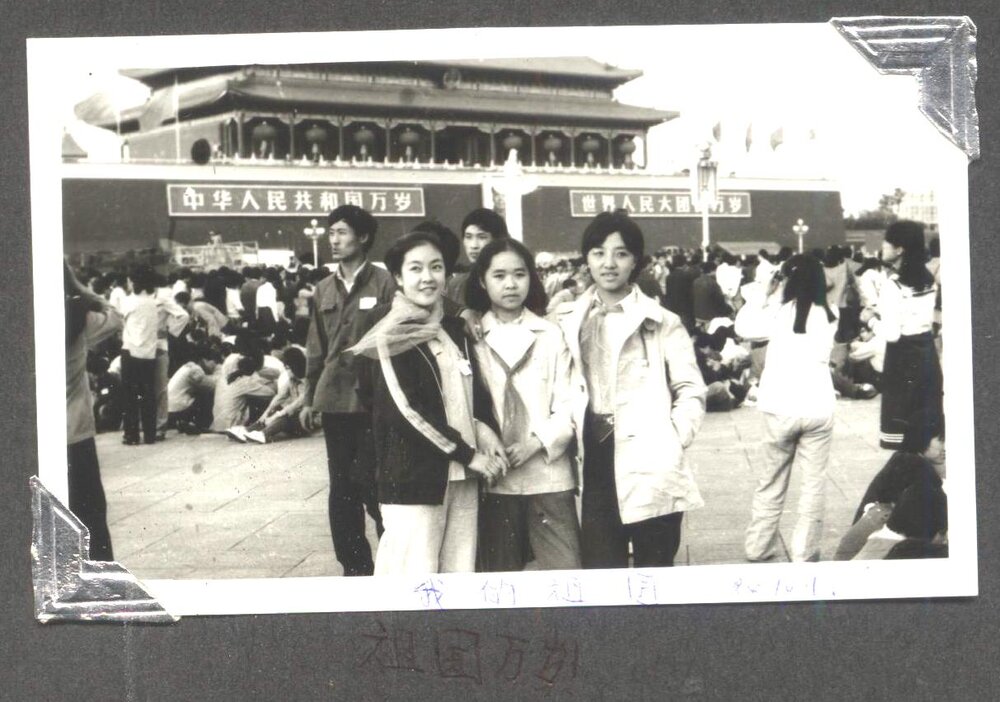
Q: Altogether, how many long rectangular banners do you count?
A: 2